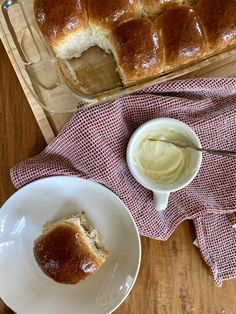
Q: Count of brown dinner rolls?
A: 7